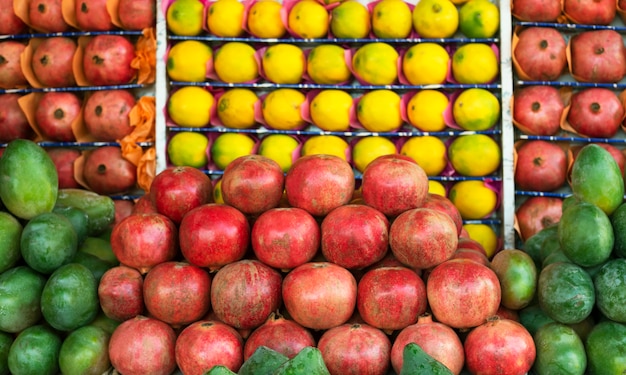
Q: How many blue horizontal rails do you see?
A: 13